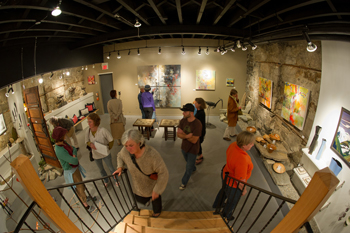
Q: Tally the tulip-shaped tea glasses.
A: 0